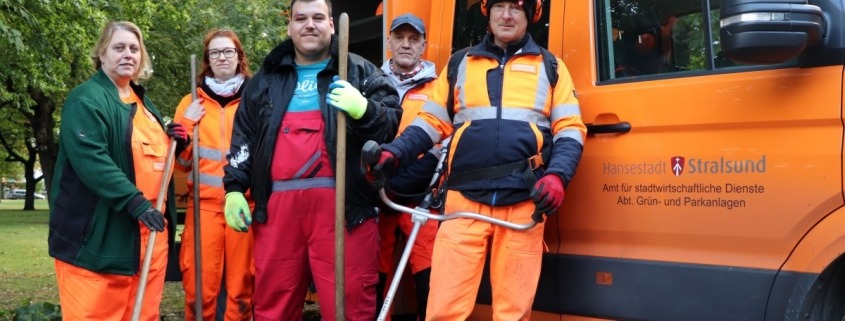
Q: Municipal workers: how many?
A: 5